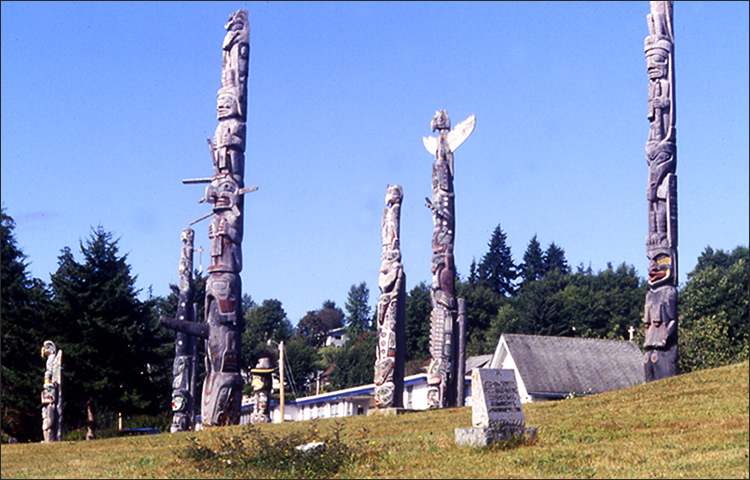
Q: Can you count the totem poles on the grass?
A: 7